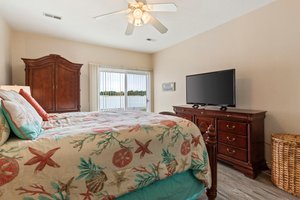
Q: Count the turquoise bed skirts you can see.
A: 1